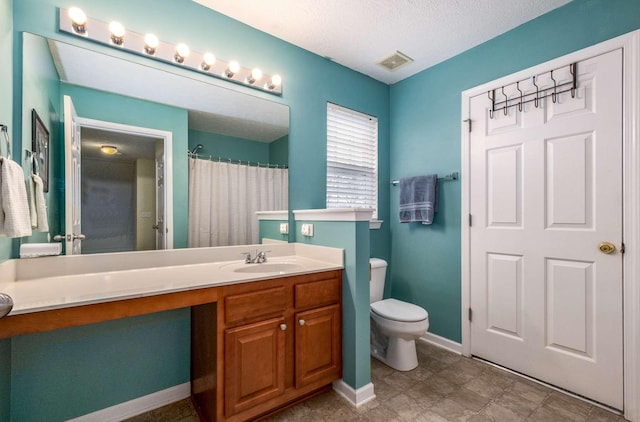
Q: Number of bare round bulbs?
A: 8